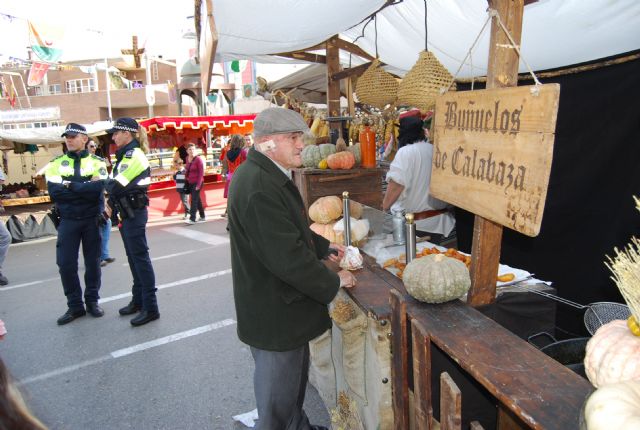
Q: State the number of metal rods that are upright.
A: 2